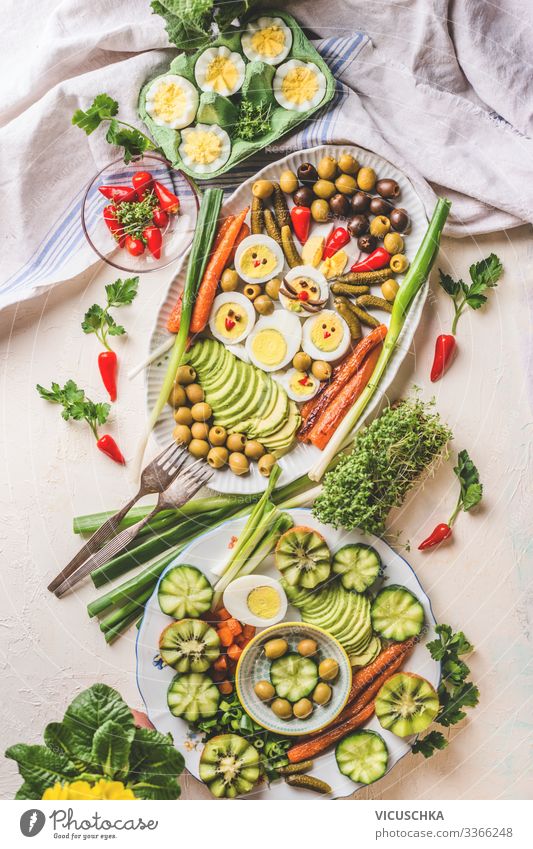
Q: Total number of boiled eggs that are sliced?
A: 12